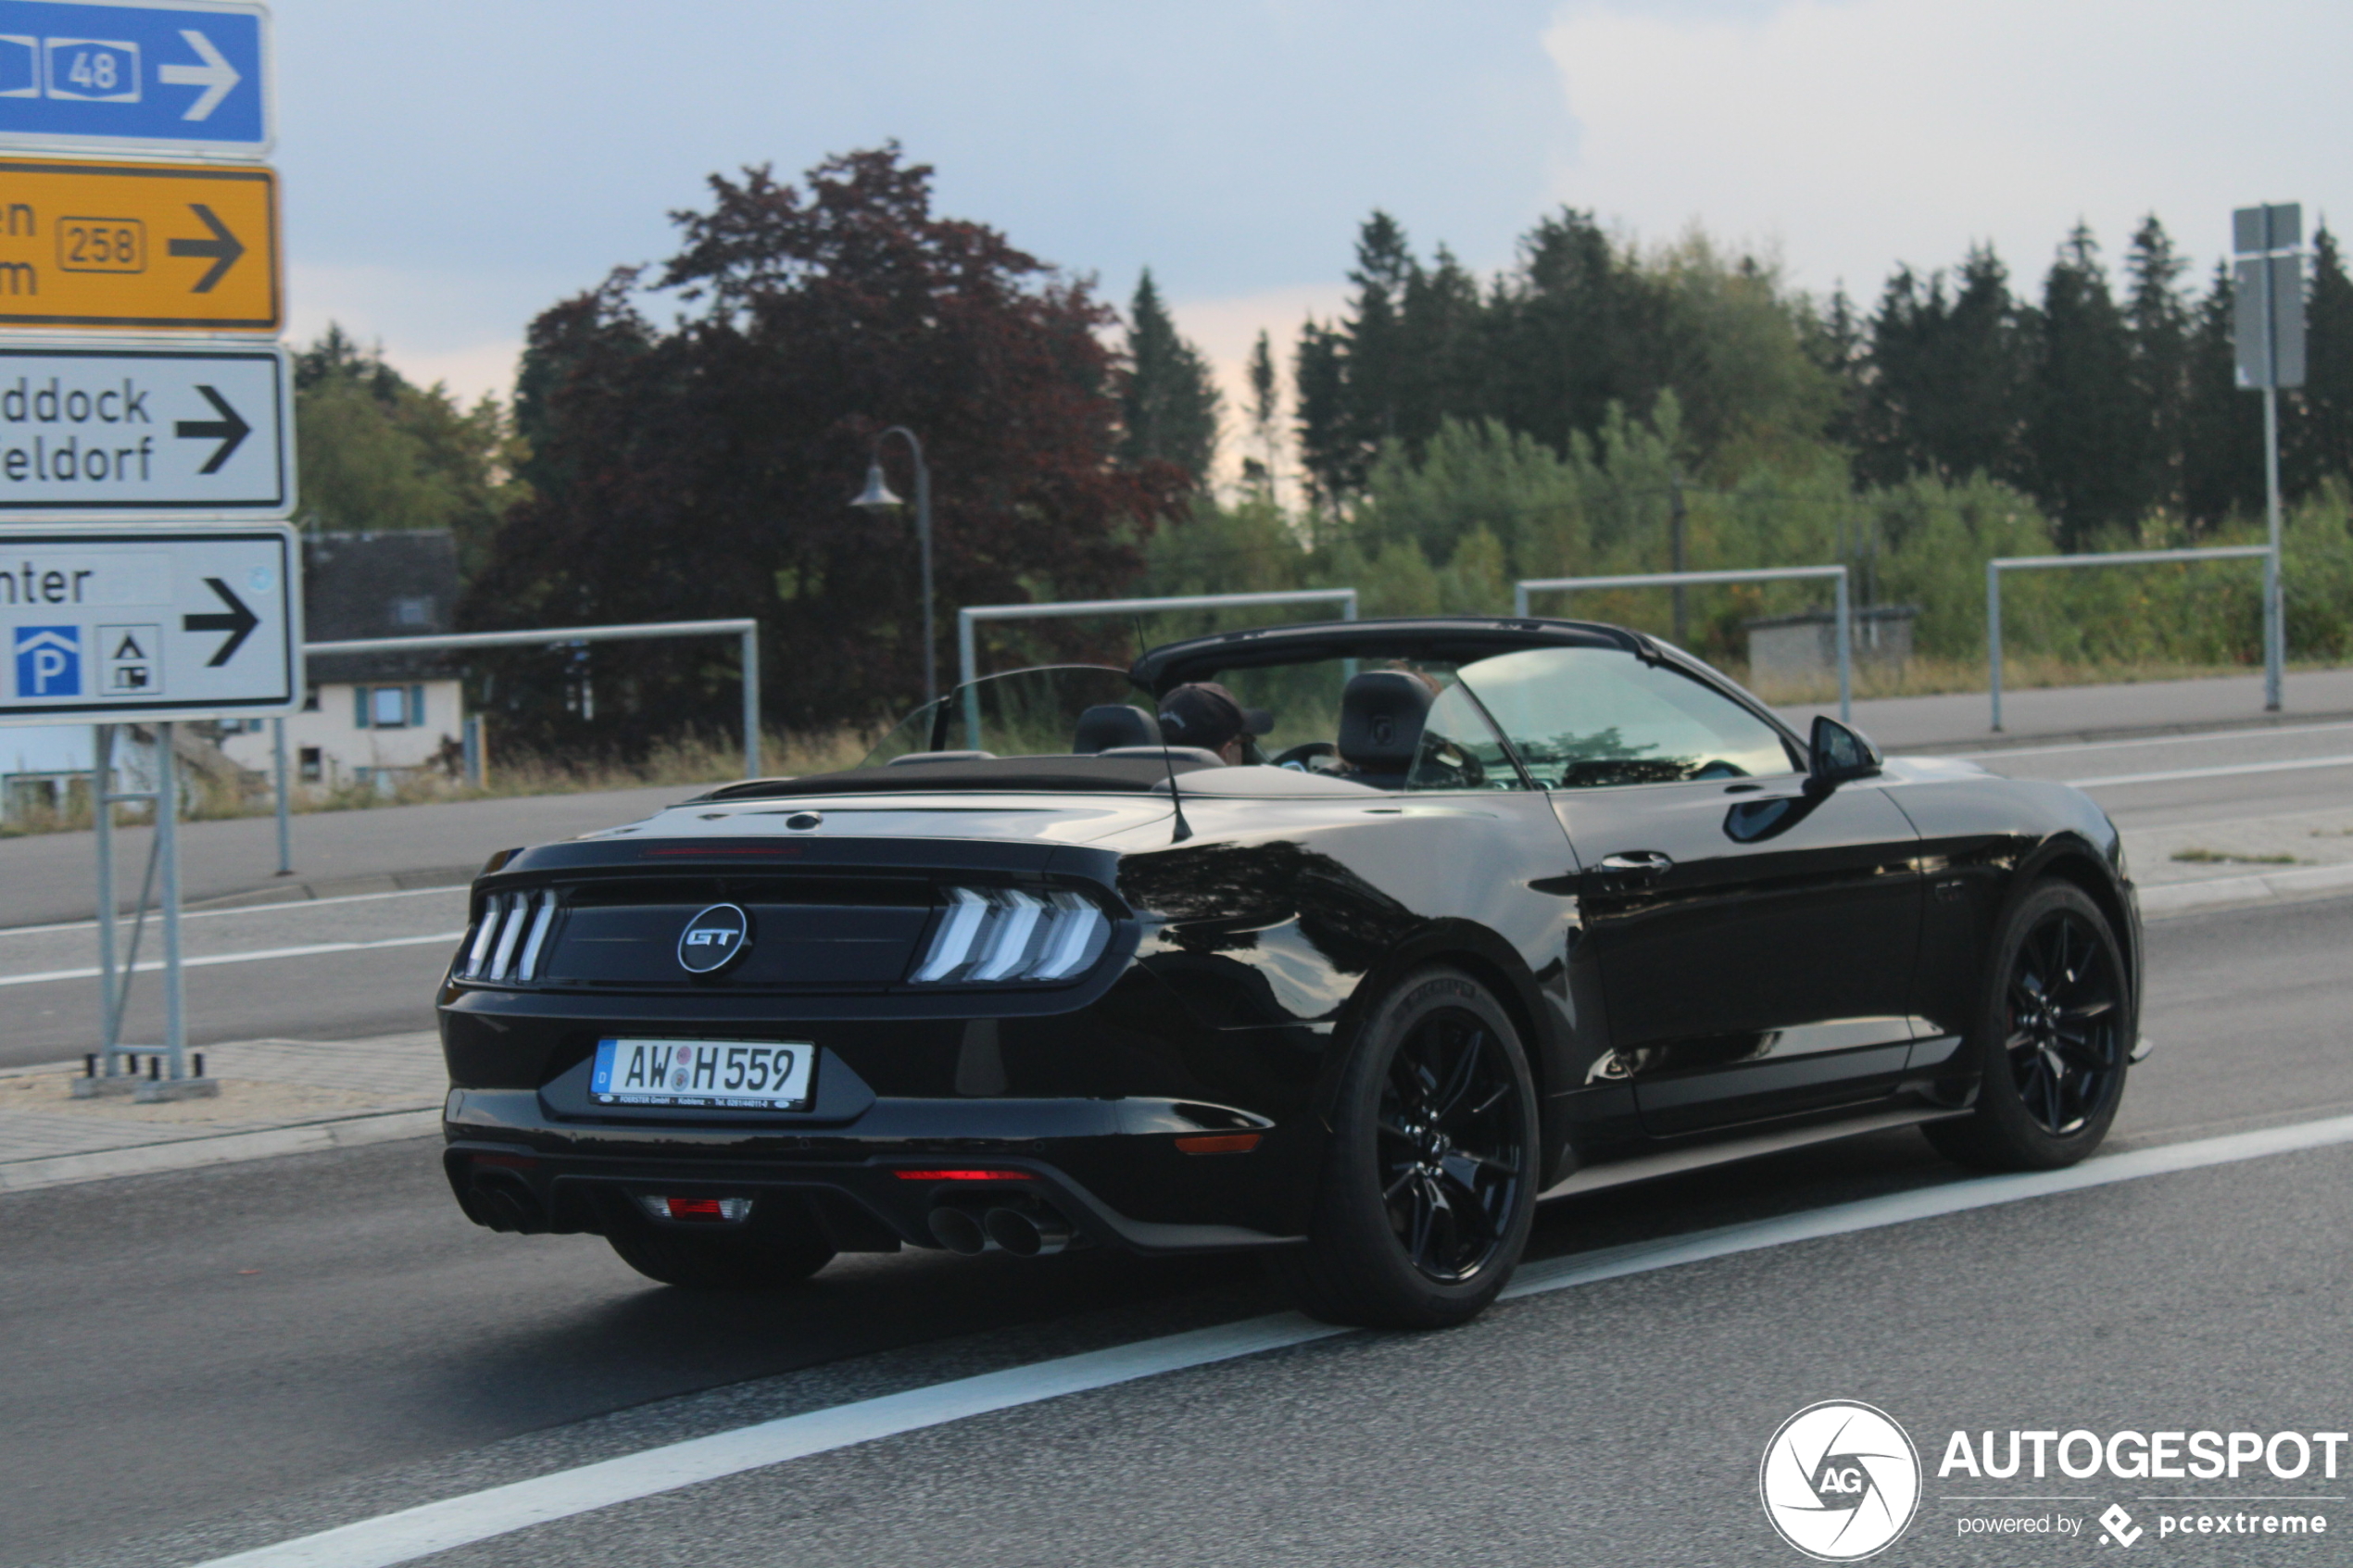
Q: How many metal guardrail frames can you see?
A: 4